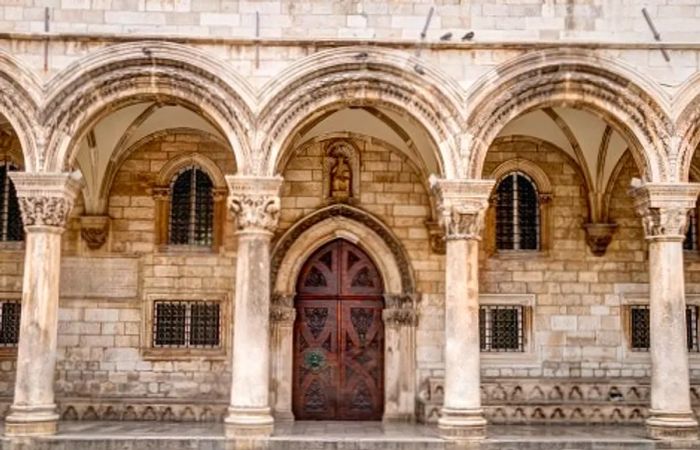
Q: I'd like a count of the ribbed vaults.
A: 3